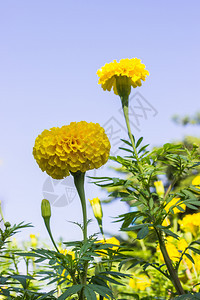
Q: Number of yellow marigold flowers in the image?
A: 2